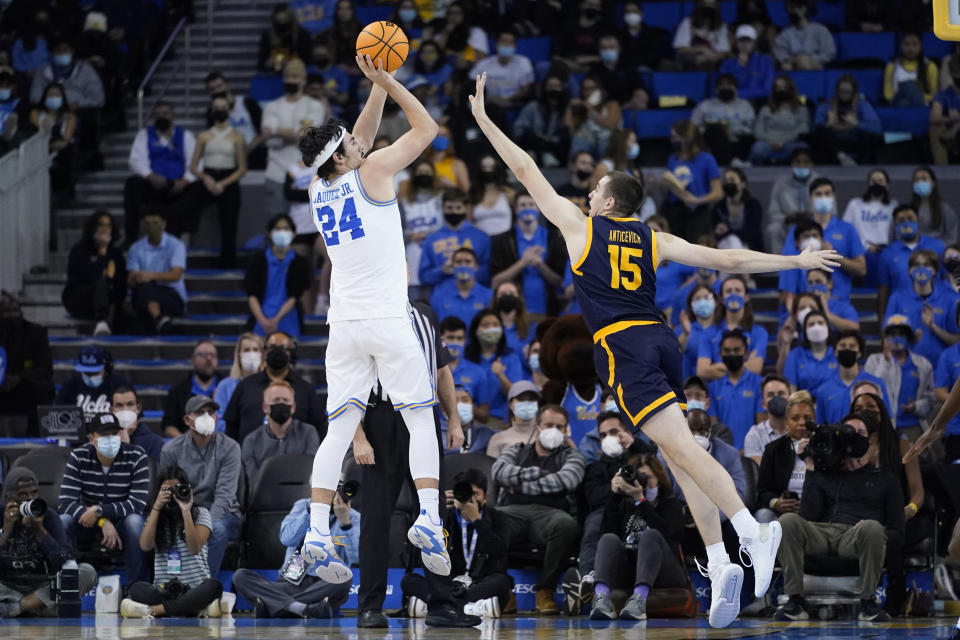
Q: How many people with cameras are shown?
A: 6